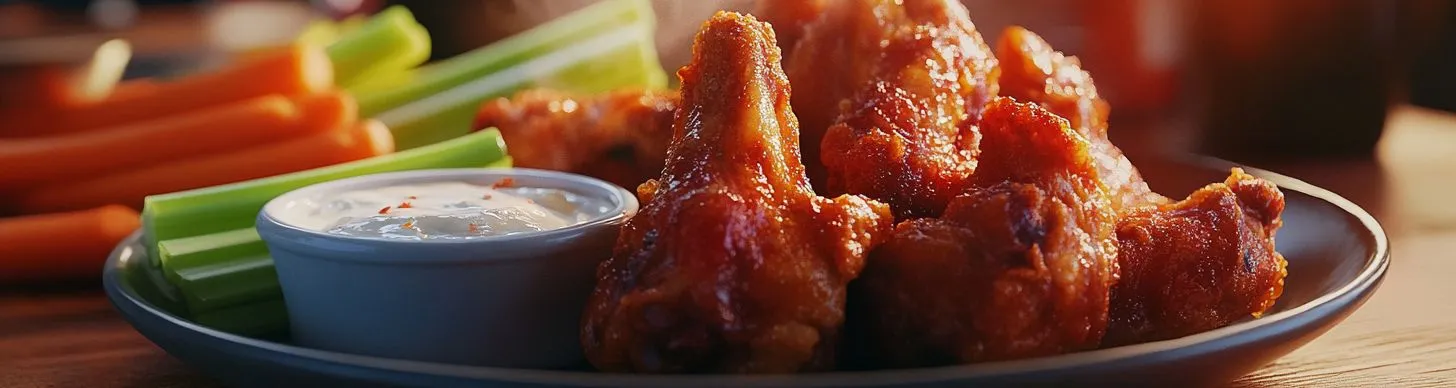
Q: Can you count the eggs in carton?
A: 0